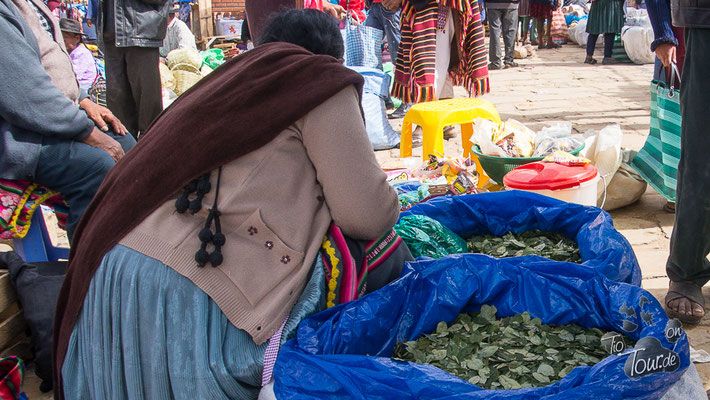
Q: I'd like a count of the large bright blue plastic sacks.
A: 2